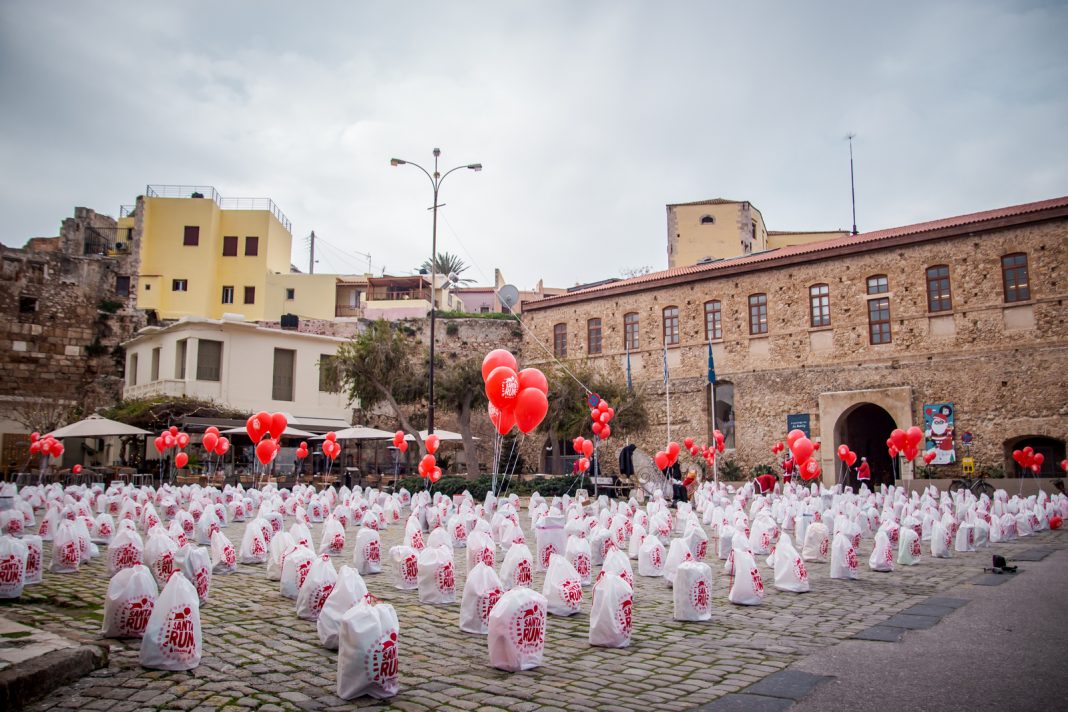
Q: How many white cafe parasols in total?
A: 4